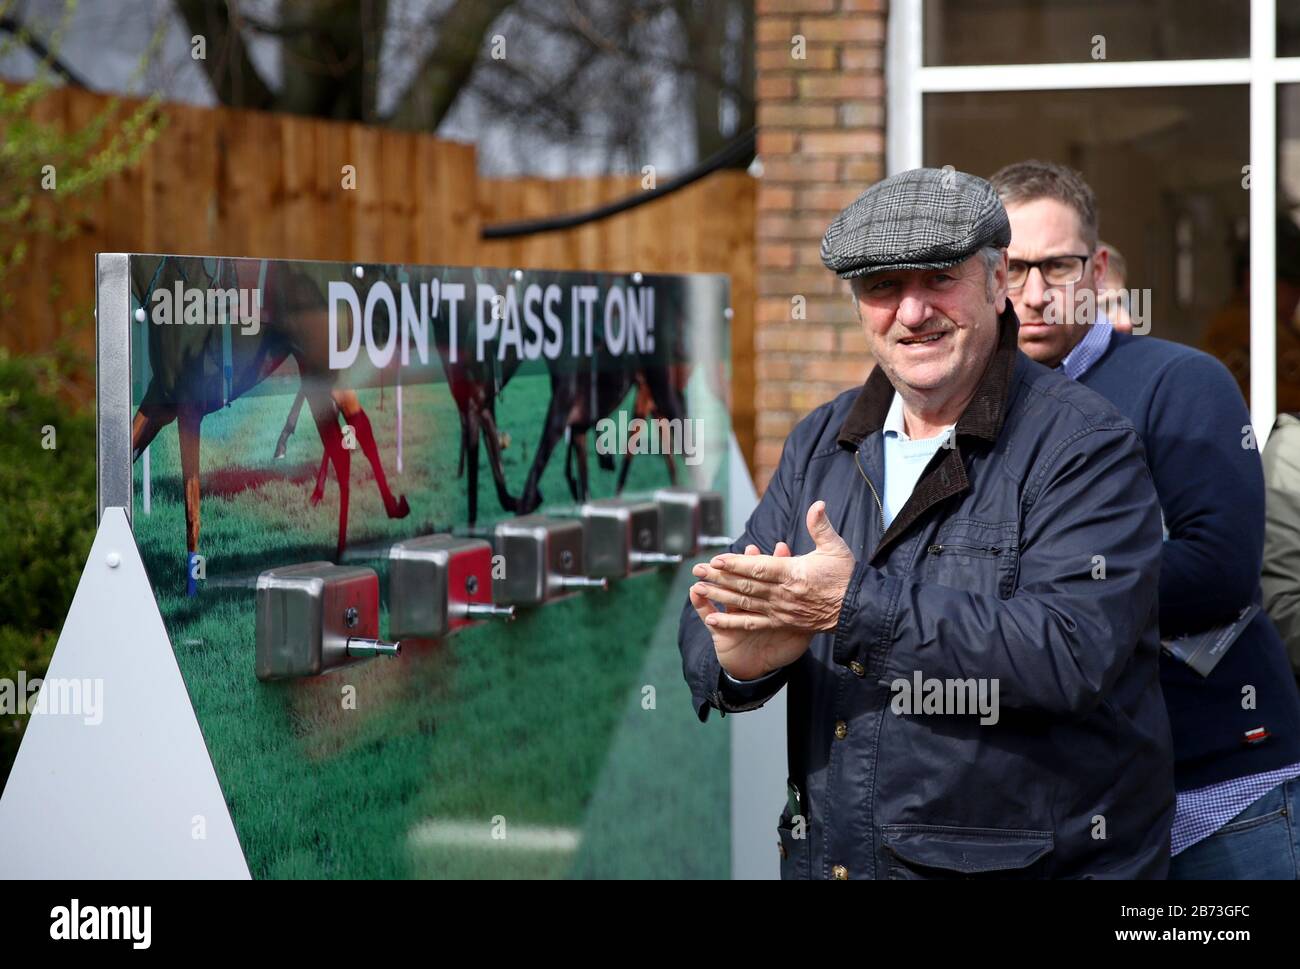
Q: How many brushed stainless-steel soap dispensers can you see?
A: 5